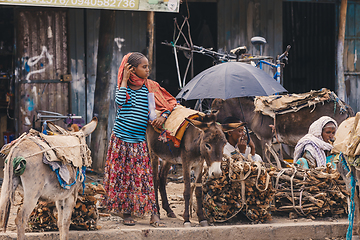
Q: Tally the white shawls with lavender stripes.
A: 1